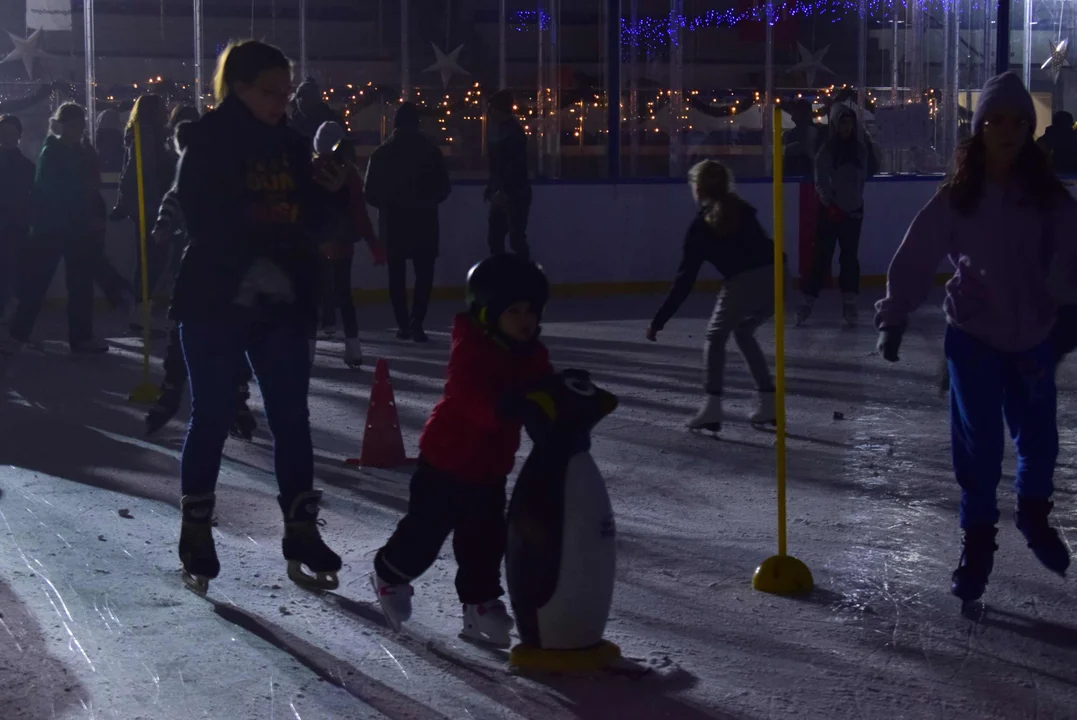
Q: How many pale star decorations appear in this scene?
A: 4